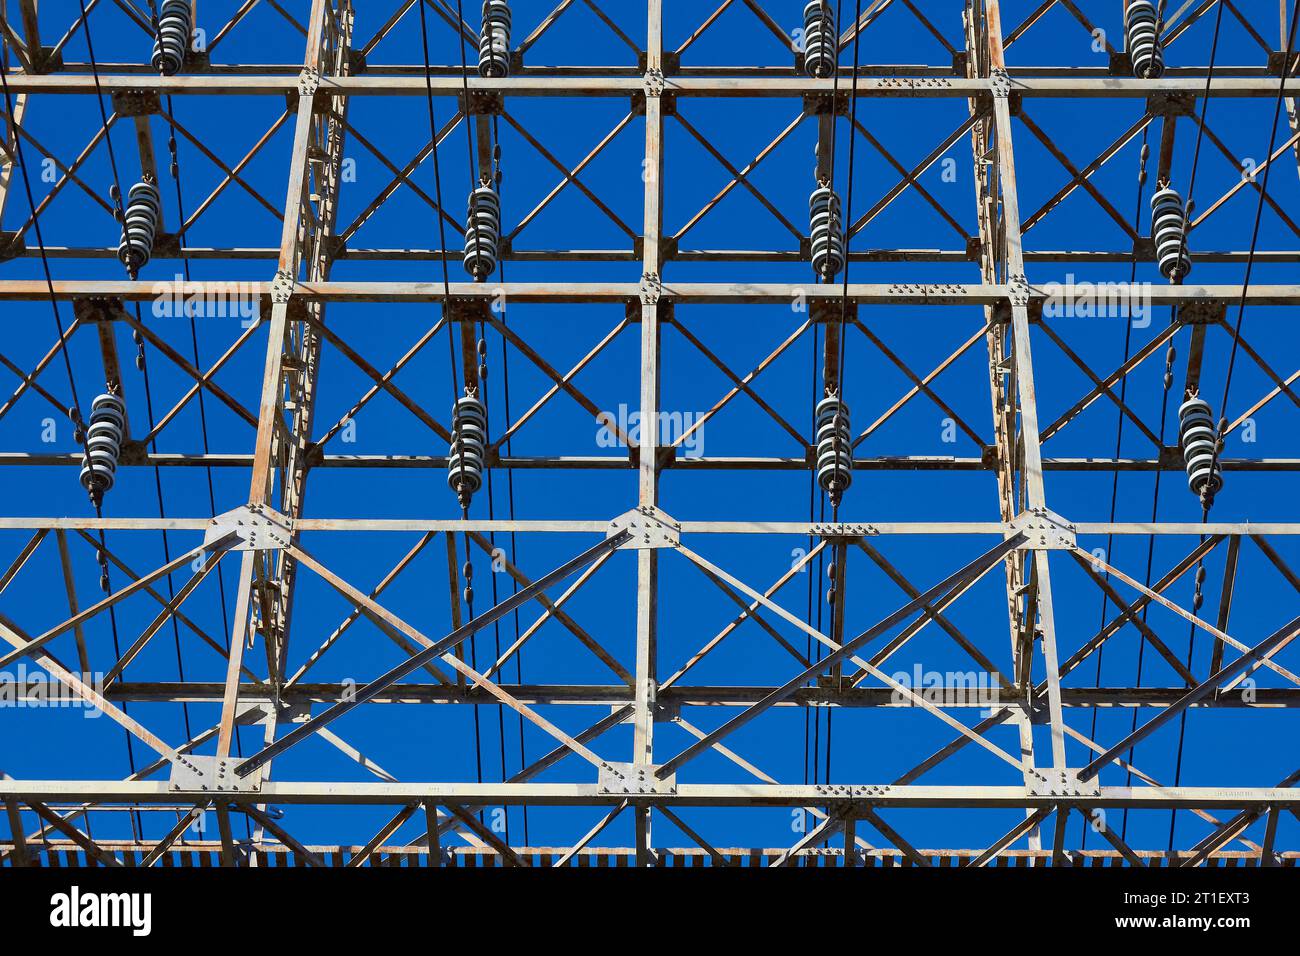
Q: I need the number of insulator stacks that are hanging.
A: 12